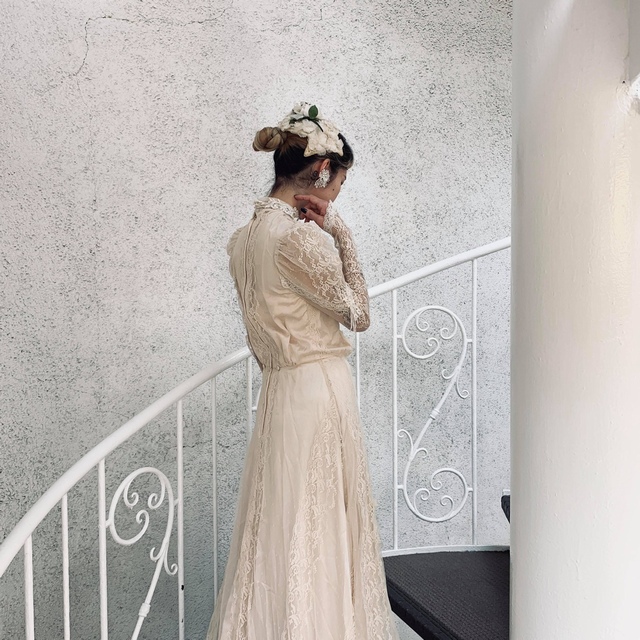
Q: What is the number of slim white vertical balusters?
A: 9